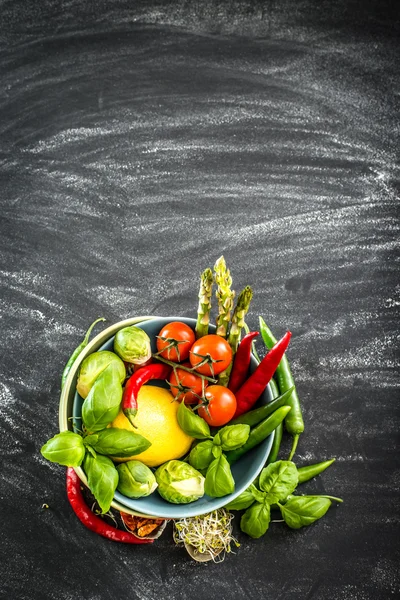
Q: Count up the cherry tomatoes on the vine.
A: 4